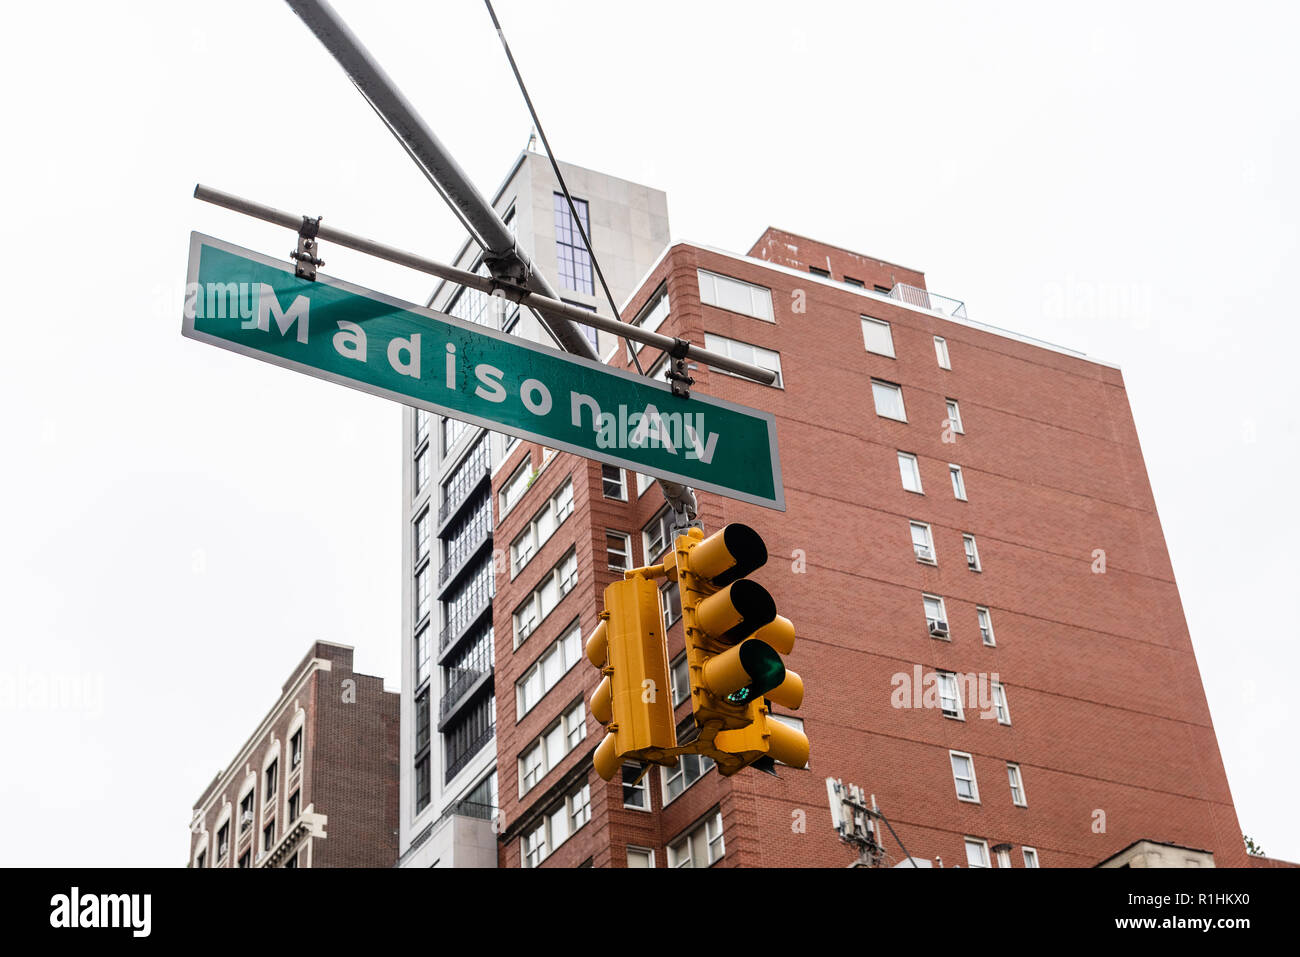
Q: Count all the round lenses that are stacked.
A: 3